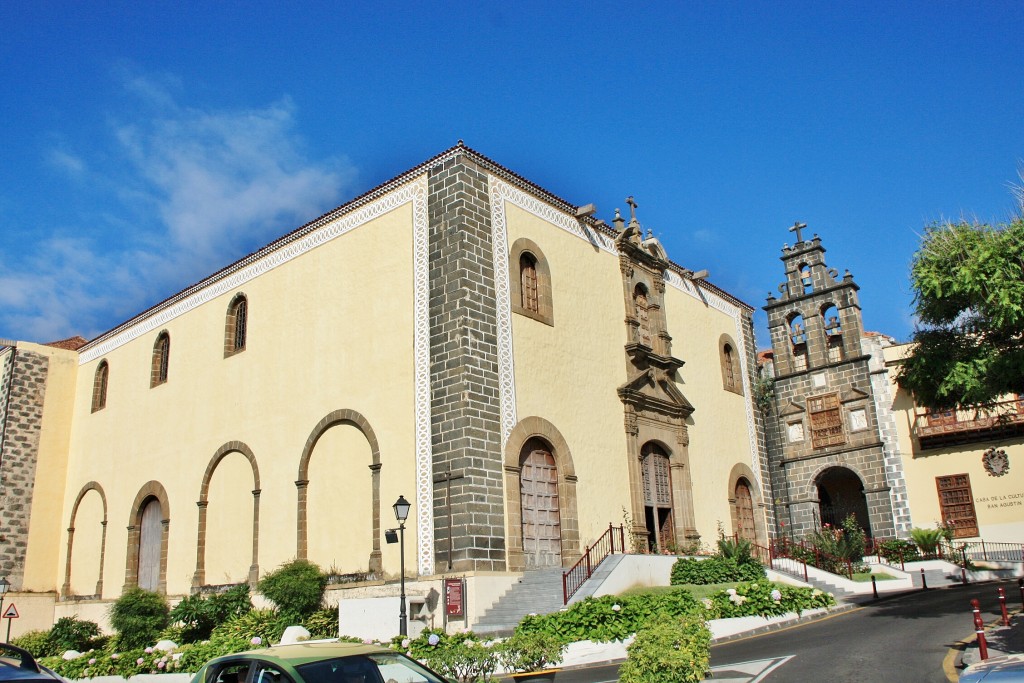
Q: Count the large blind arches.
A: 3